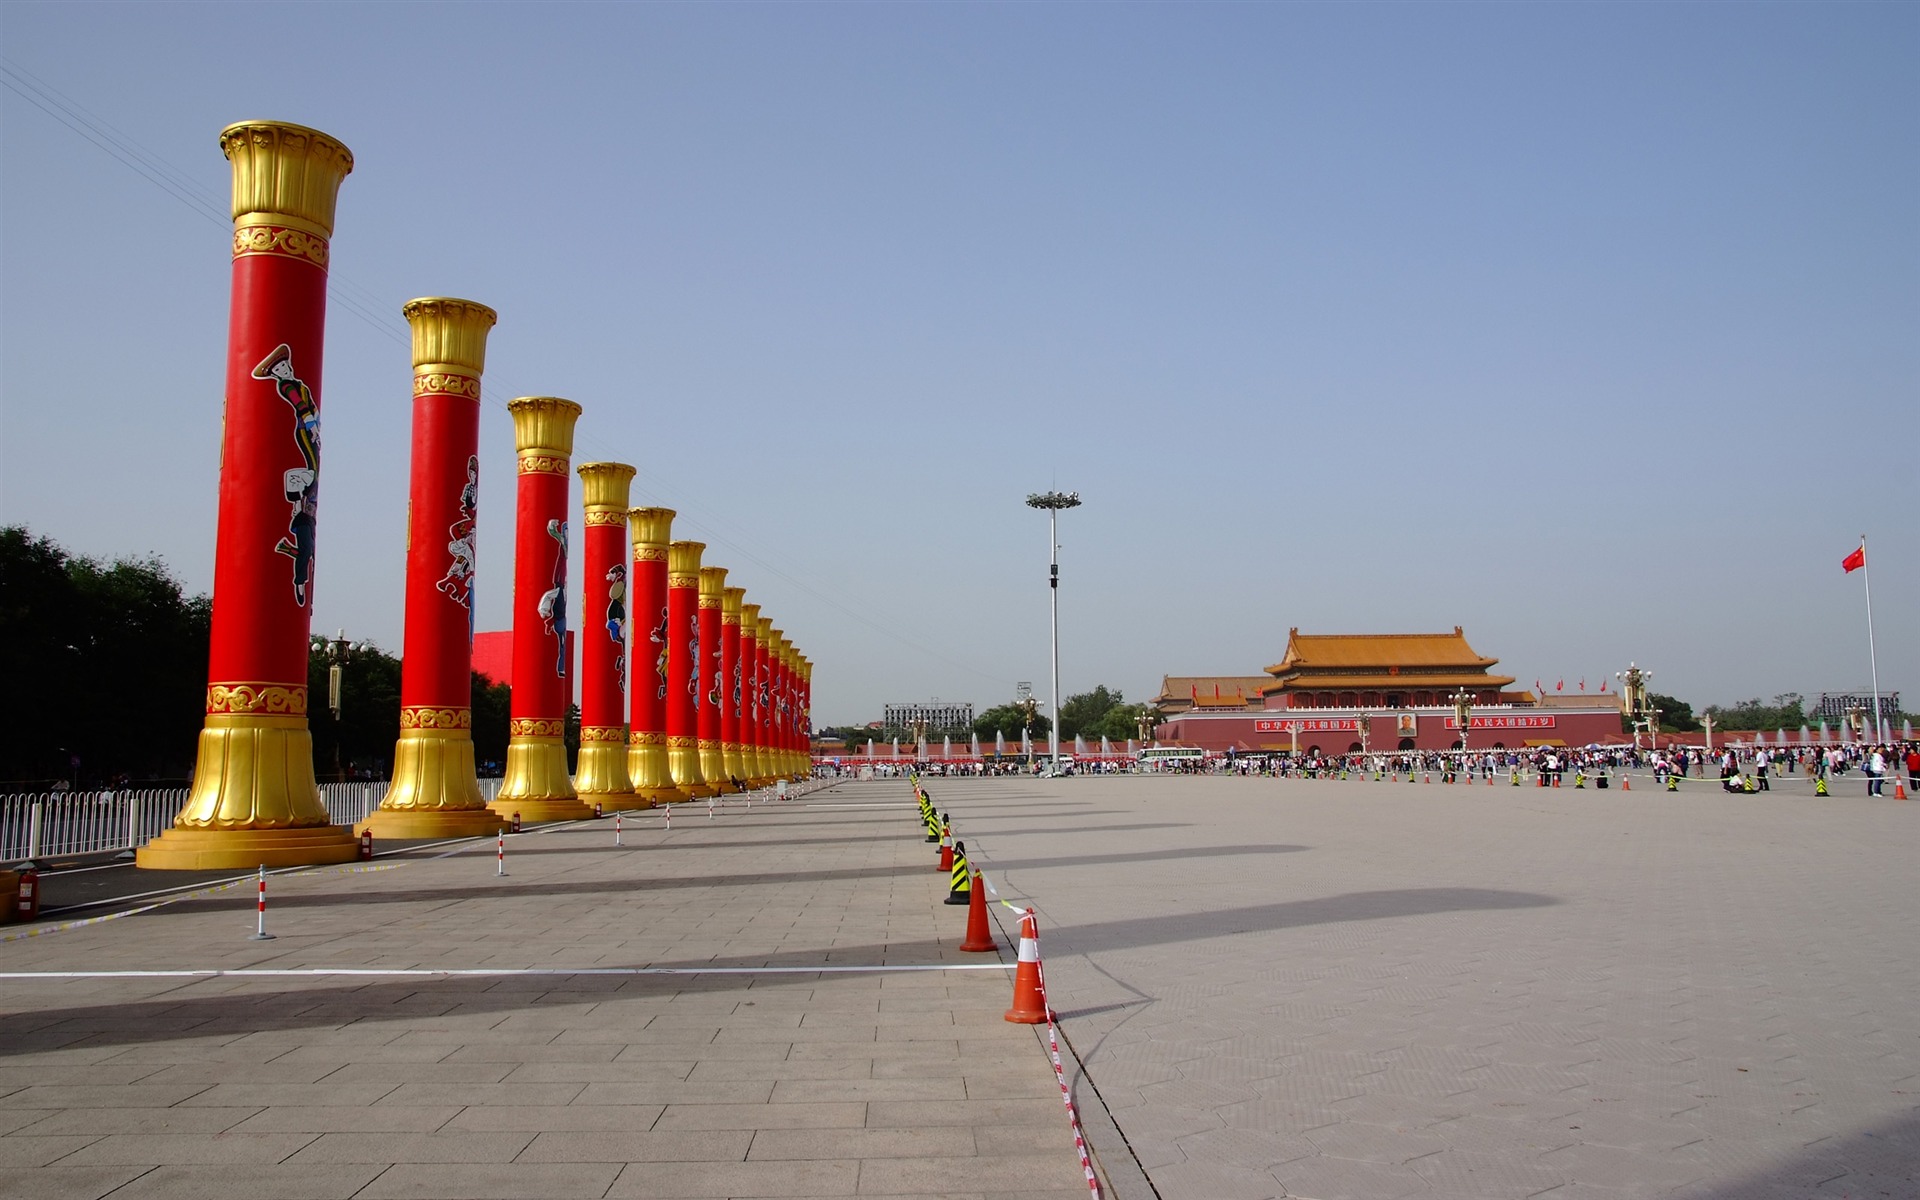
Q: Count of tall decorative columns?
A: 15